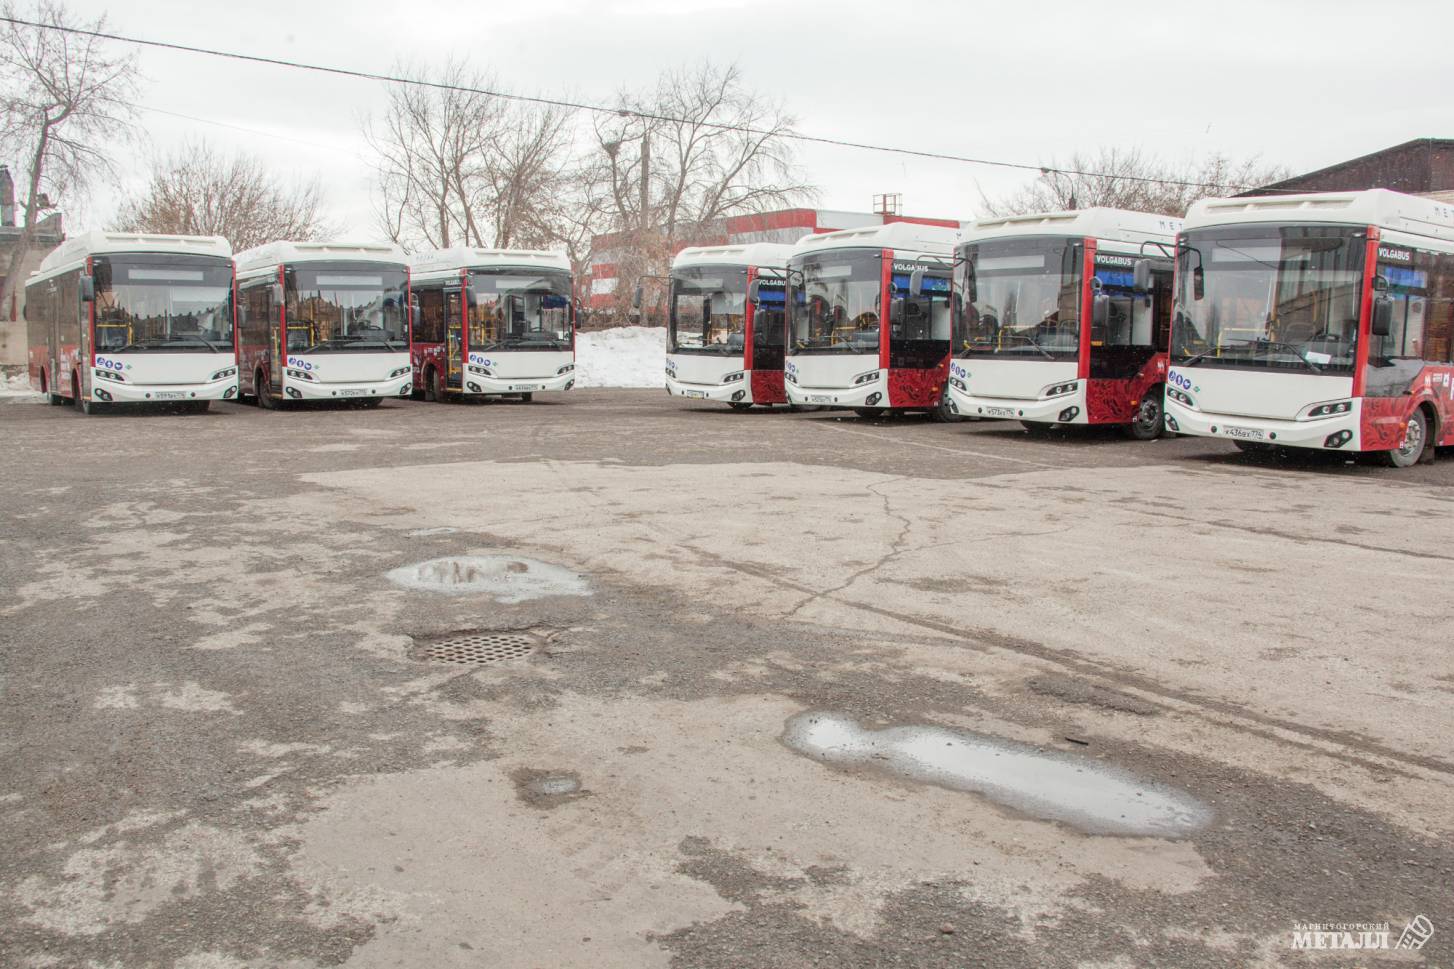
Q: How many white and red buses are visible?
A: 7